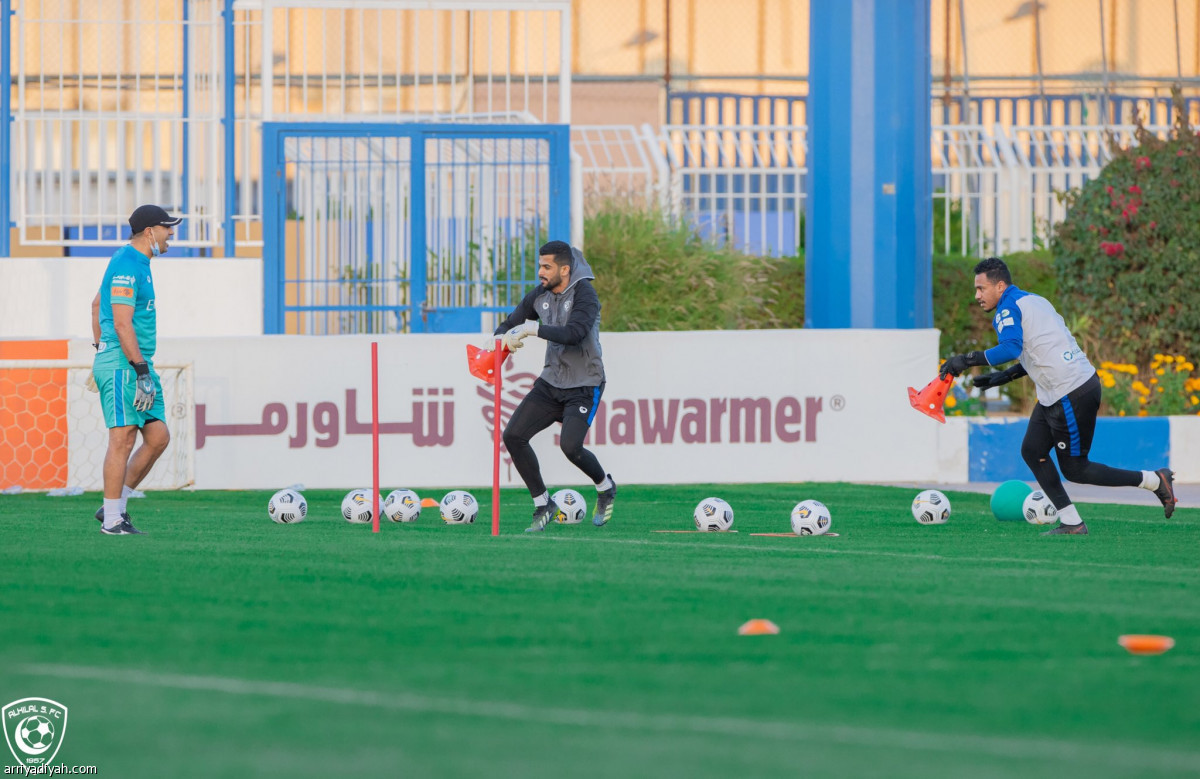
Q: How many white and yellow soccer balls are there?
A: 9